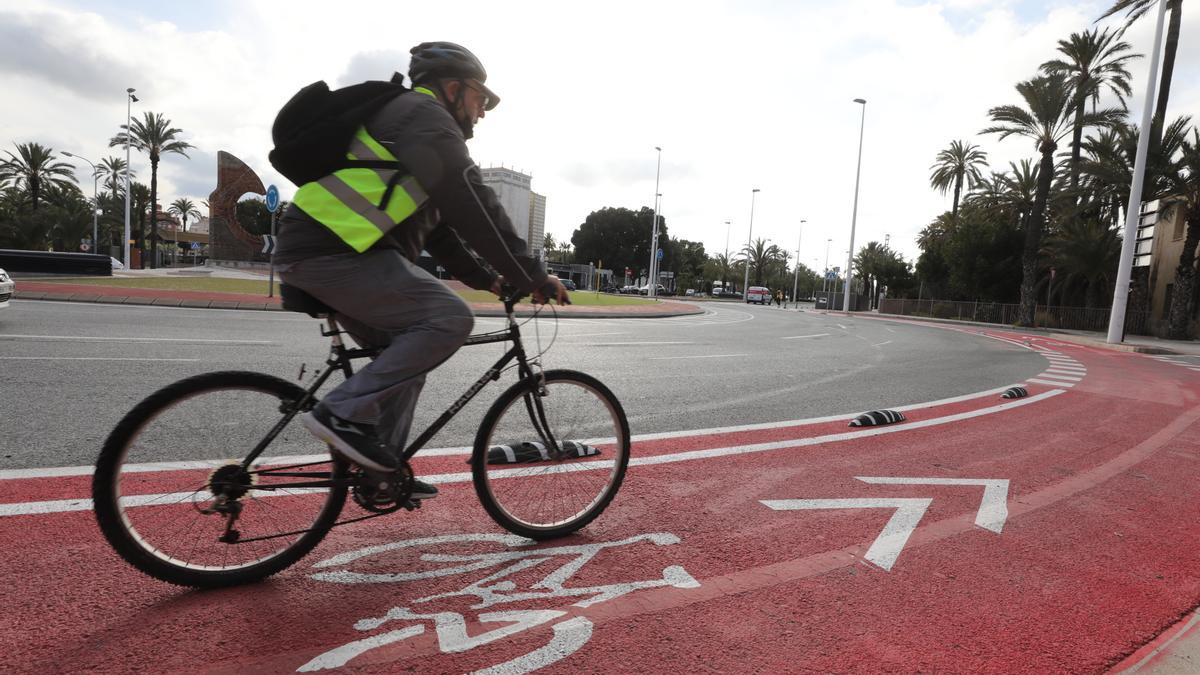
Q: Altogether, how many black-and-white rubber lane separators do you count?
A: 3